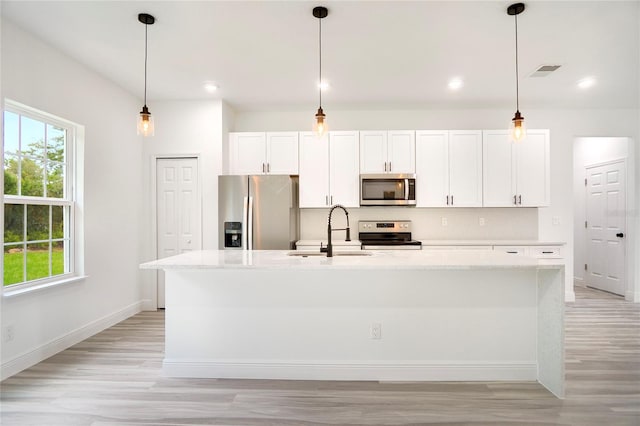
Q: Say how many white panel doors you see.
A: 2